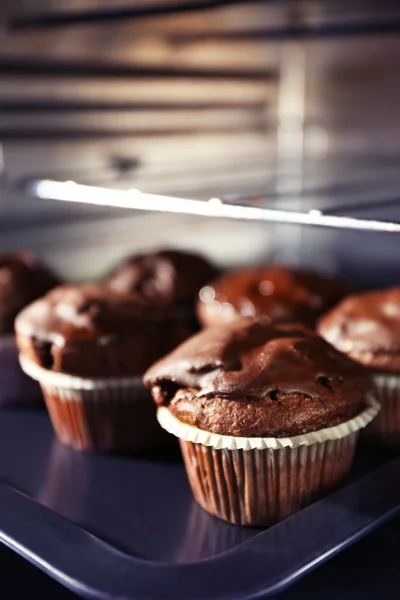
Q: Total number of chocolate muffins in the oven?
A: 6